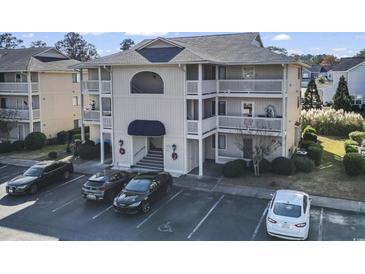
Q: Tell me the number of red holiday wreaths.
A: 2